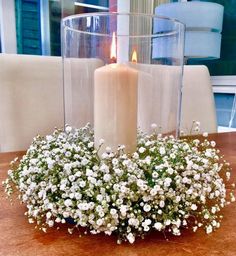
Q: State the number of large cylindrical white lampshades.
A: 1